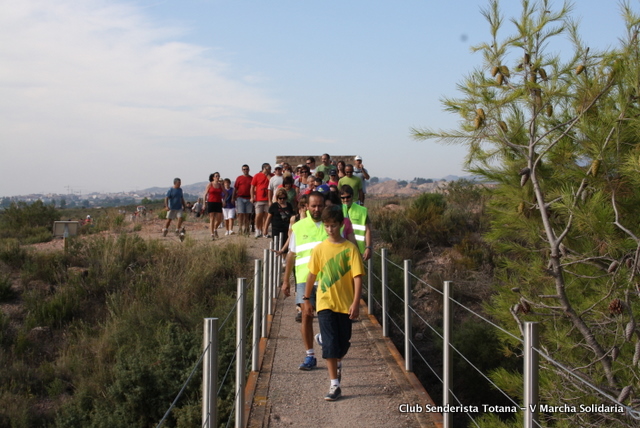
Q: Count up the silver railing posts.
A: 12